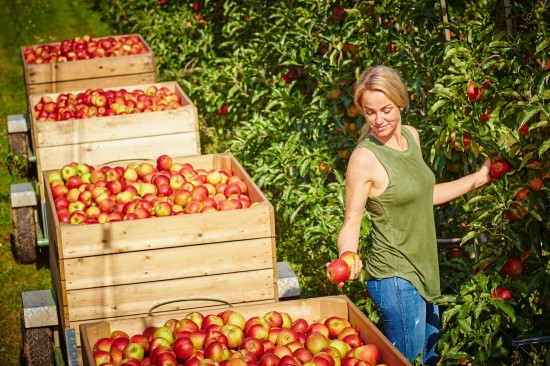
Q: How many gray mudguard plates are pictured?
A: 4